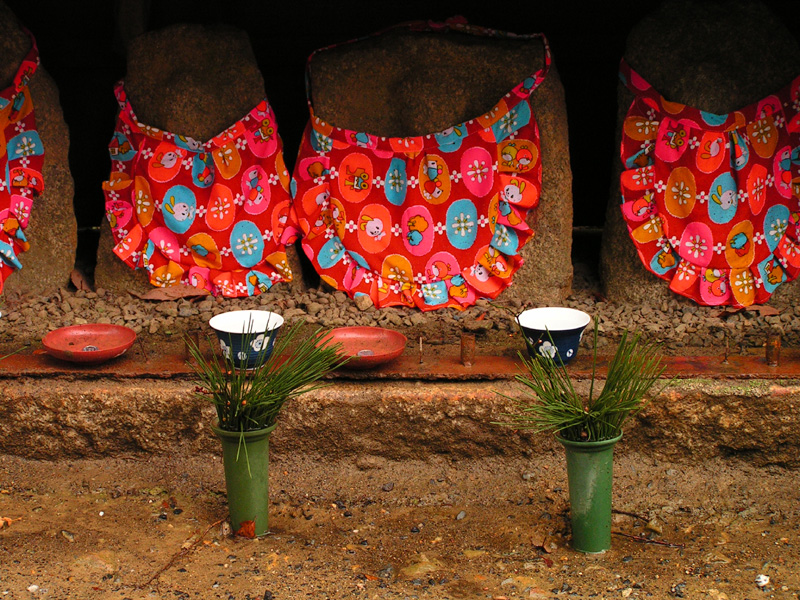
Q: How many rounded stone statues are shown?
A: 4